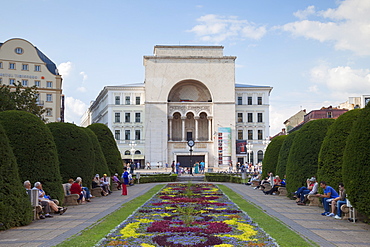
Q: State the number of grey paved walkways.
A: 2